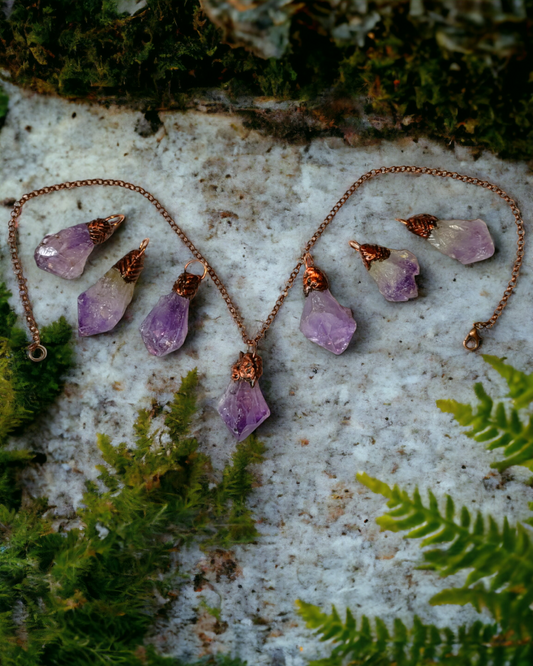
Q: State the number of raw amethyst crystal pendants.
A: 7